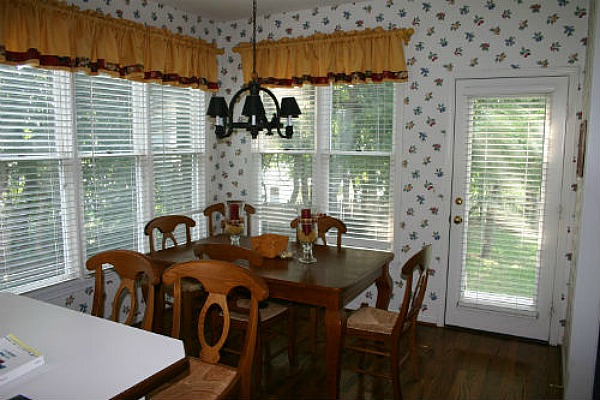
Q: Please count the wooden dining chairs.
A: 7